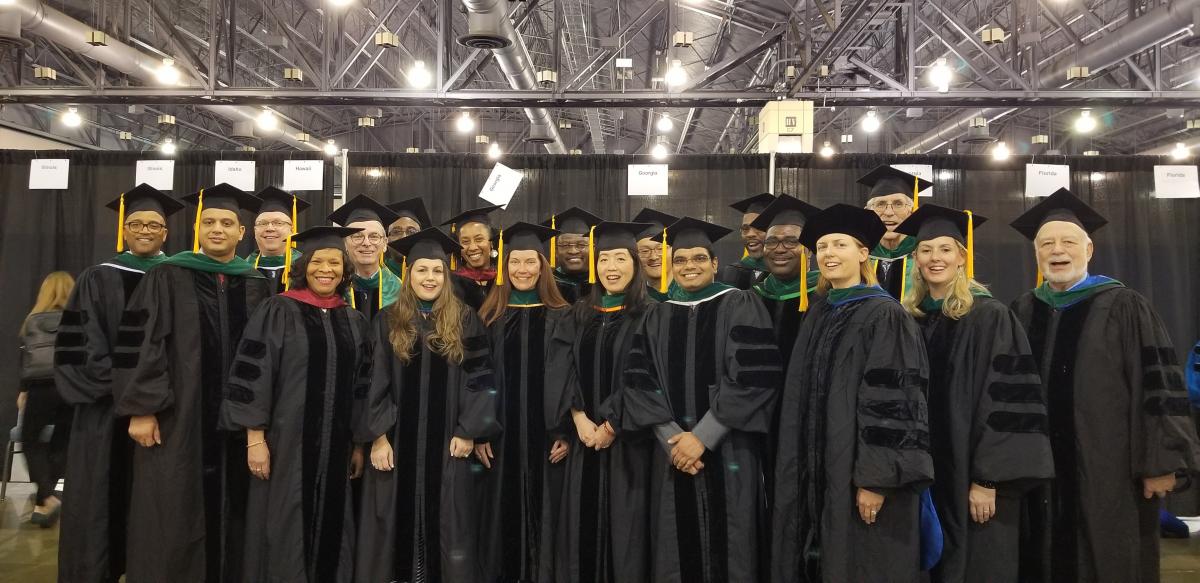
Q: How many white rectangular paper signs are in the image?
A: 9